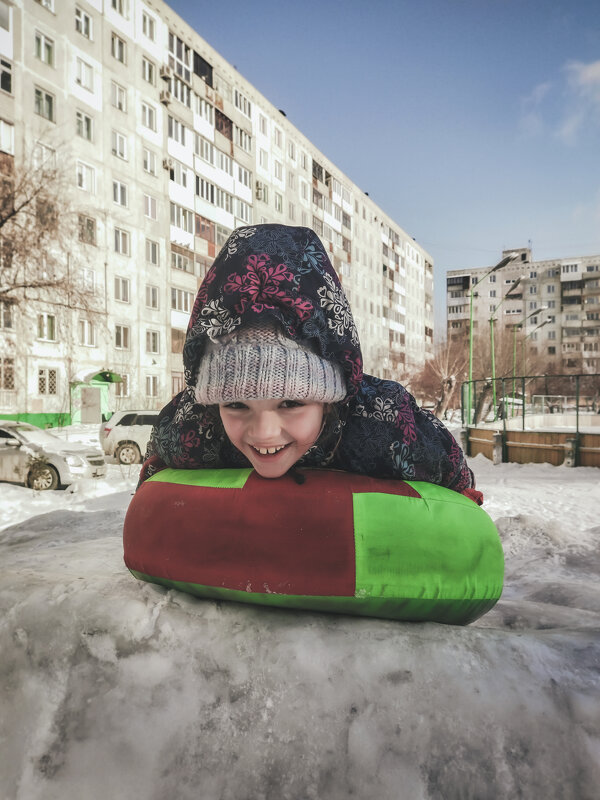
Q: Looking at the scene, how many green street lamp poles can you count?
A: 4